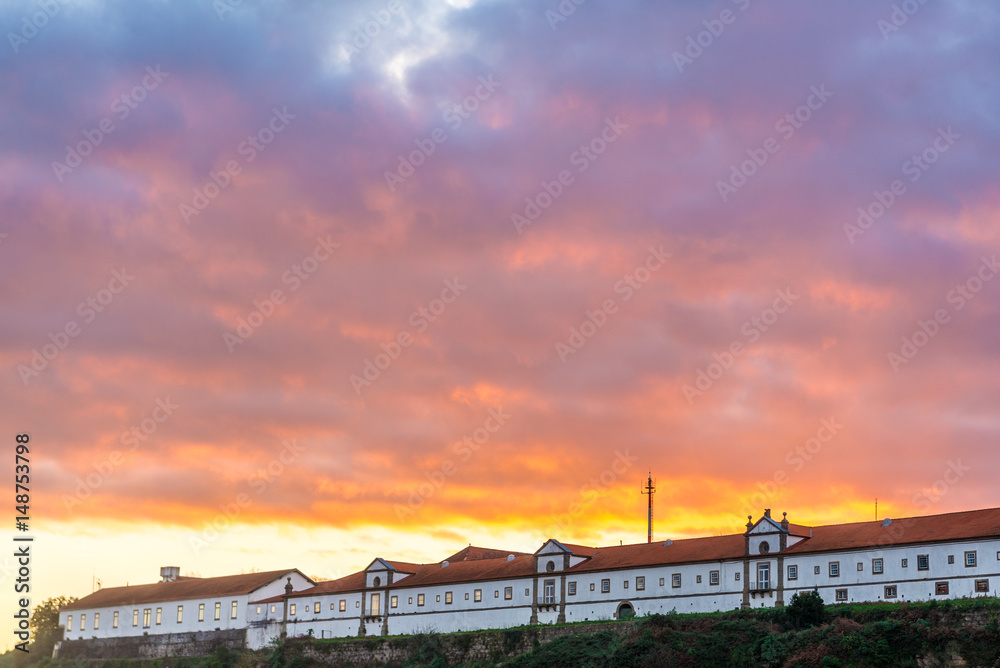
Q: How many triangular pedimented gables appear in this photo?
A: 3